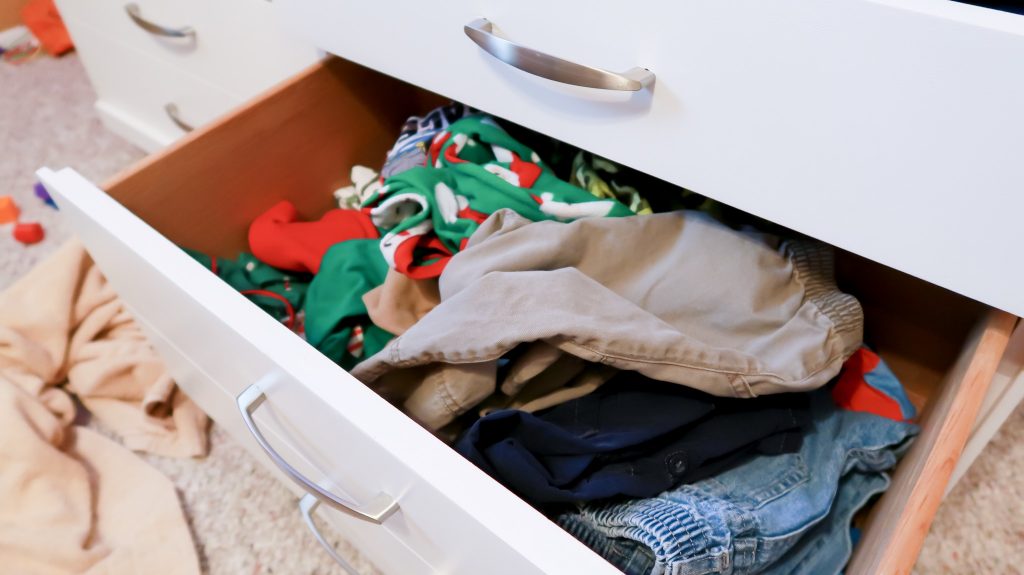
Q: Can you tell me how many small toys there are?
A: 3